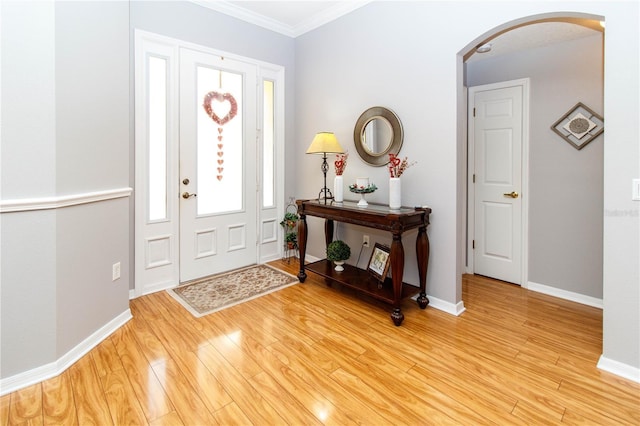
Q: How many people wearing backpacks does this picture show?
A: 0